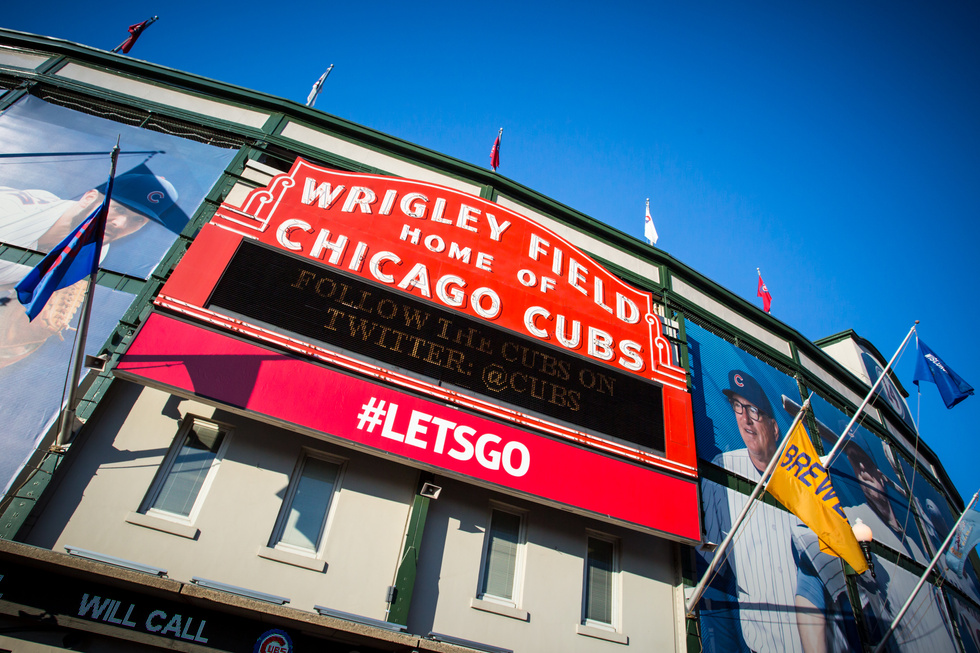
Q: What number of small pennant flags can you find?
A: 5